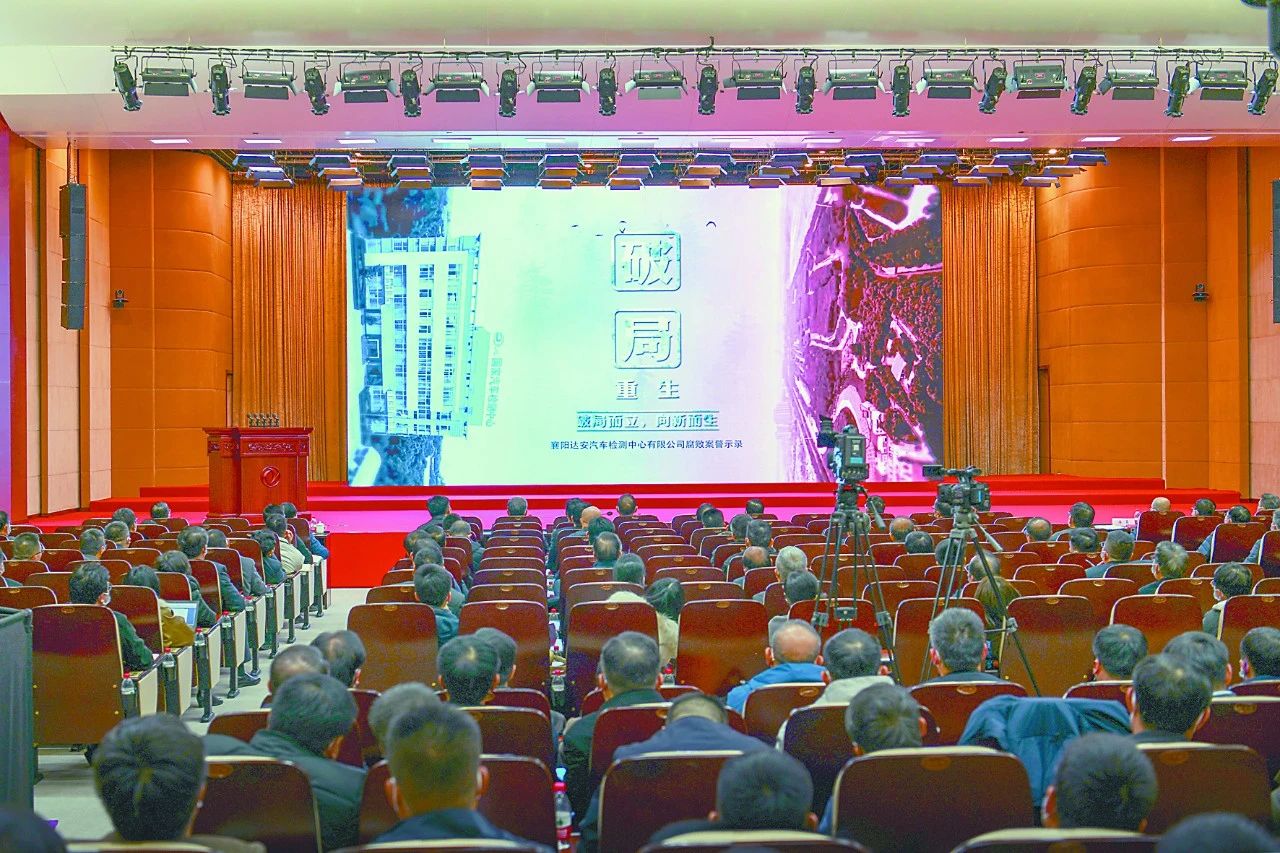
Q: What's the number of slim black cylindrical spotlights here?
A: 13